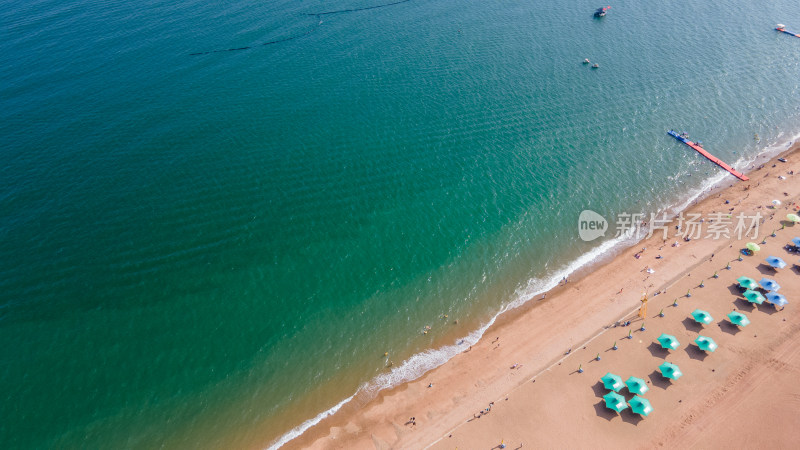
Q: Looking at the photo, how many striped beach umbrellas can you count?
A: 0